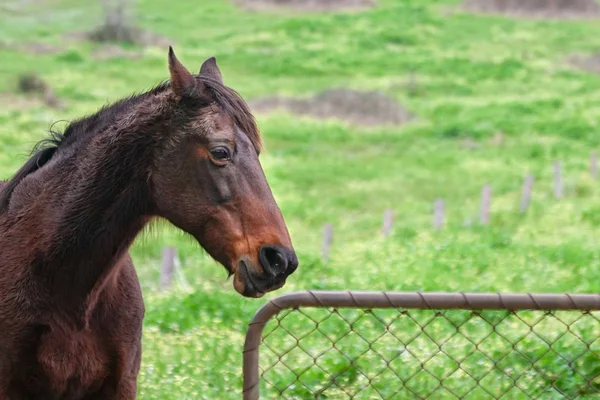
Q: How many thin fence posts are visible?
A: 8